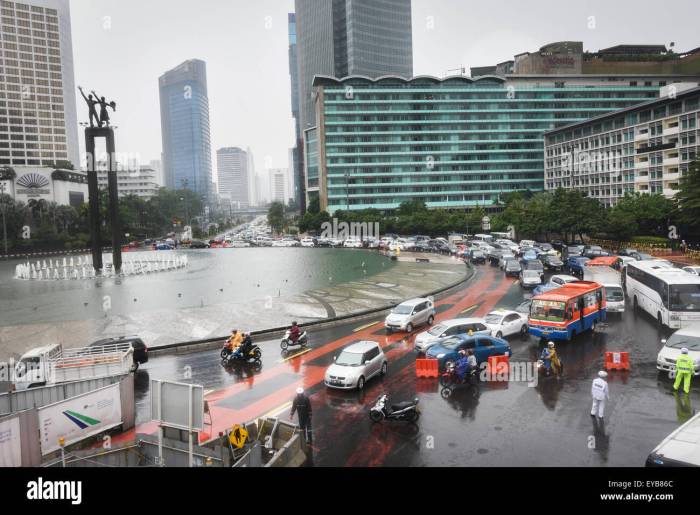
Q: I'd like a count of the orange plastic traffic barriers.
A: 3